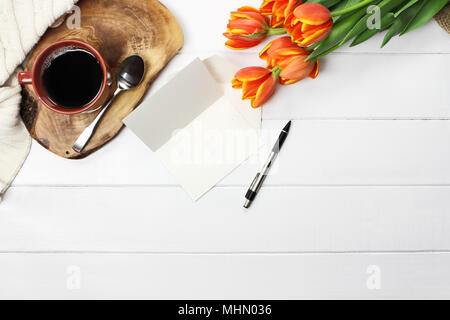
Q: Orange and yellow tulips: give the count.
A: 5